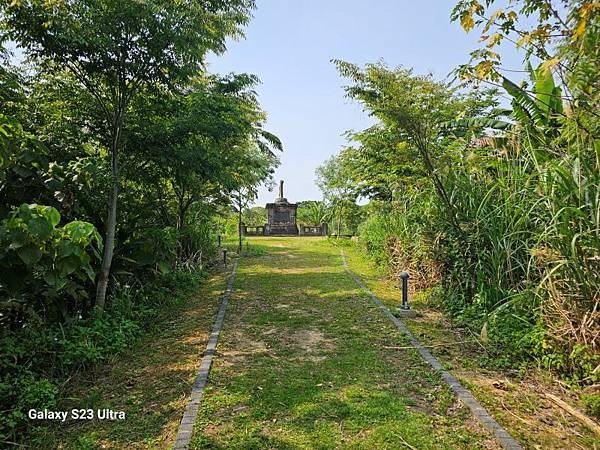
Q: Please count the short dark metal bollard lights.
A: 3